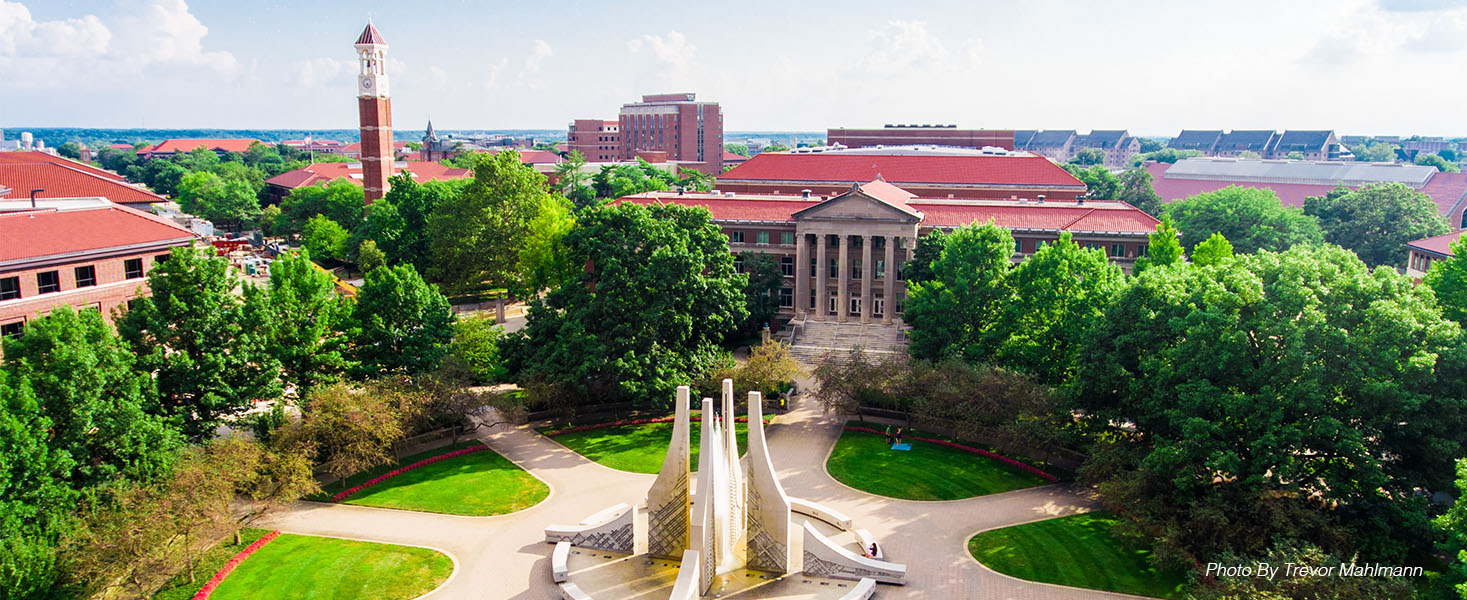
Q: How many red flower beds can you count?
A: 4